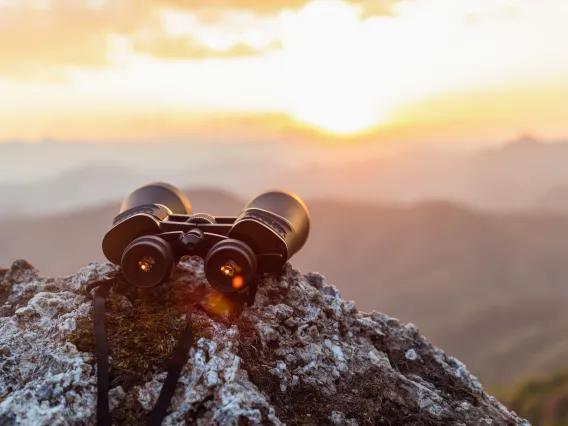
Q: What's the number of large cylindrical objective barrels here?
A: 2